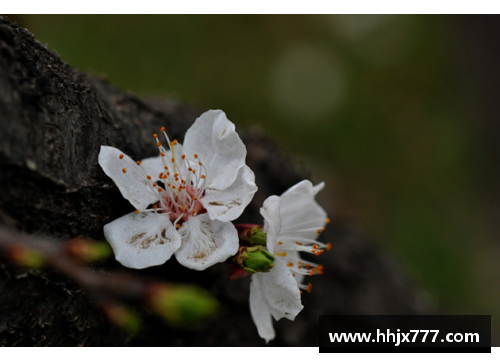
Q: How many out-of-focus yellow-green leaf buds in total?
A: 4